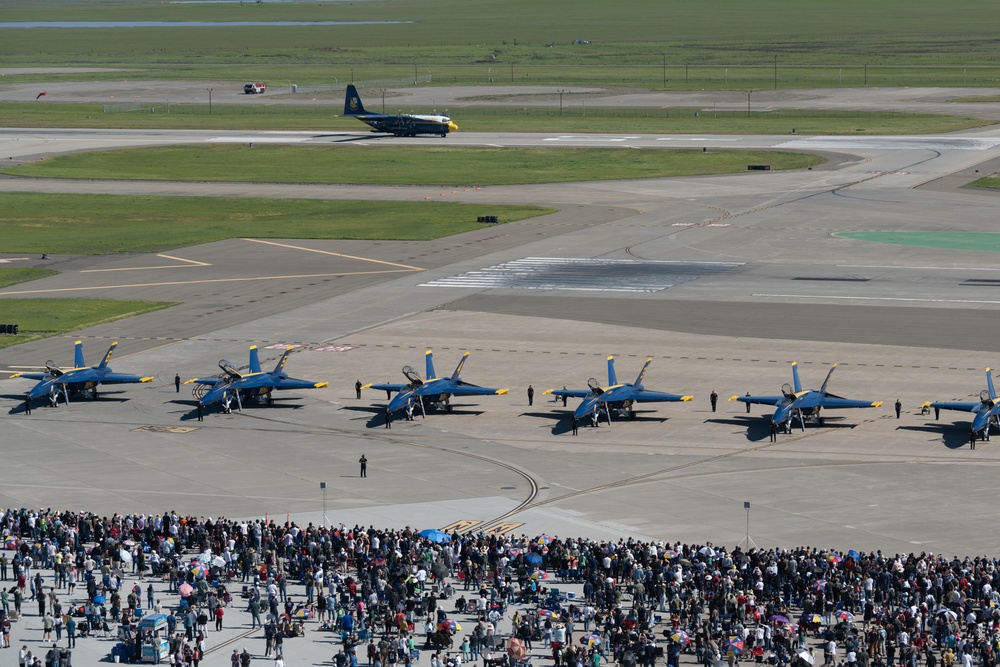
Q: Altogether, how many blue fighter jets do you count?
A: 6